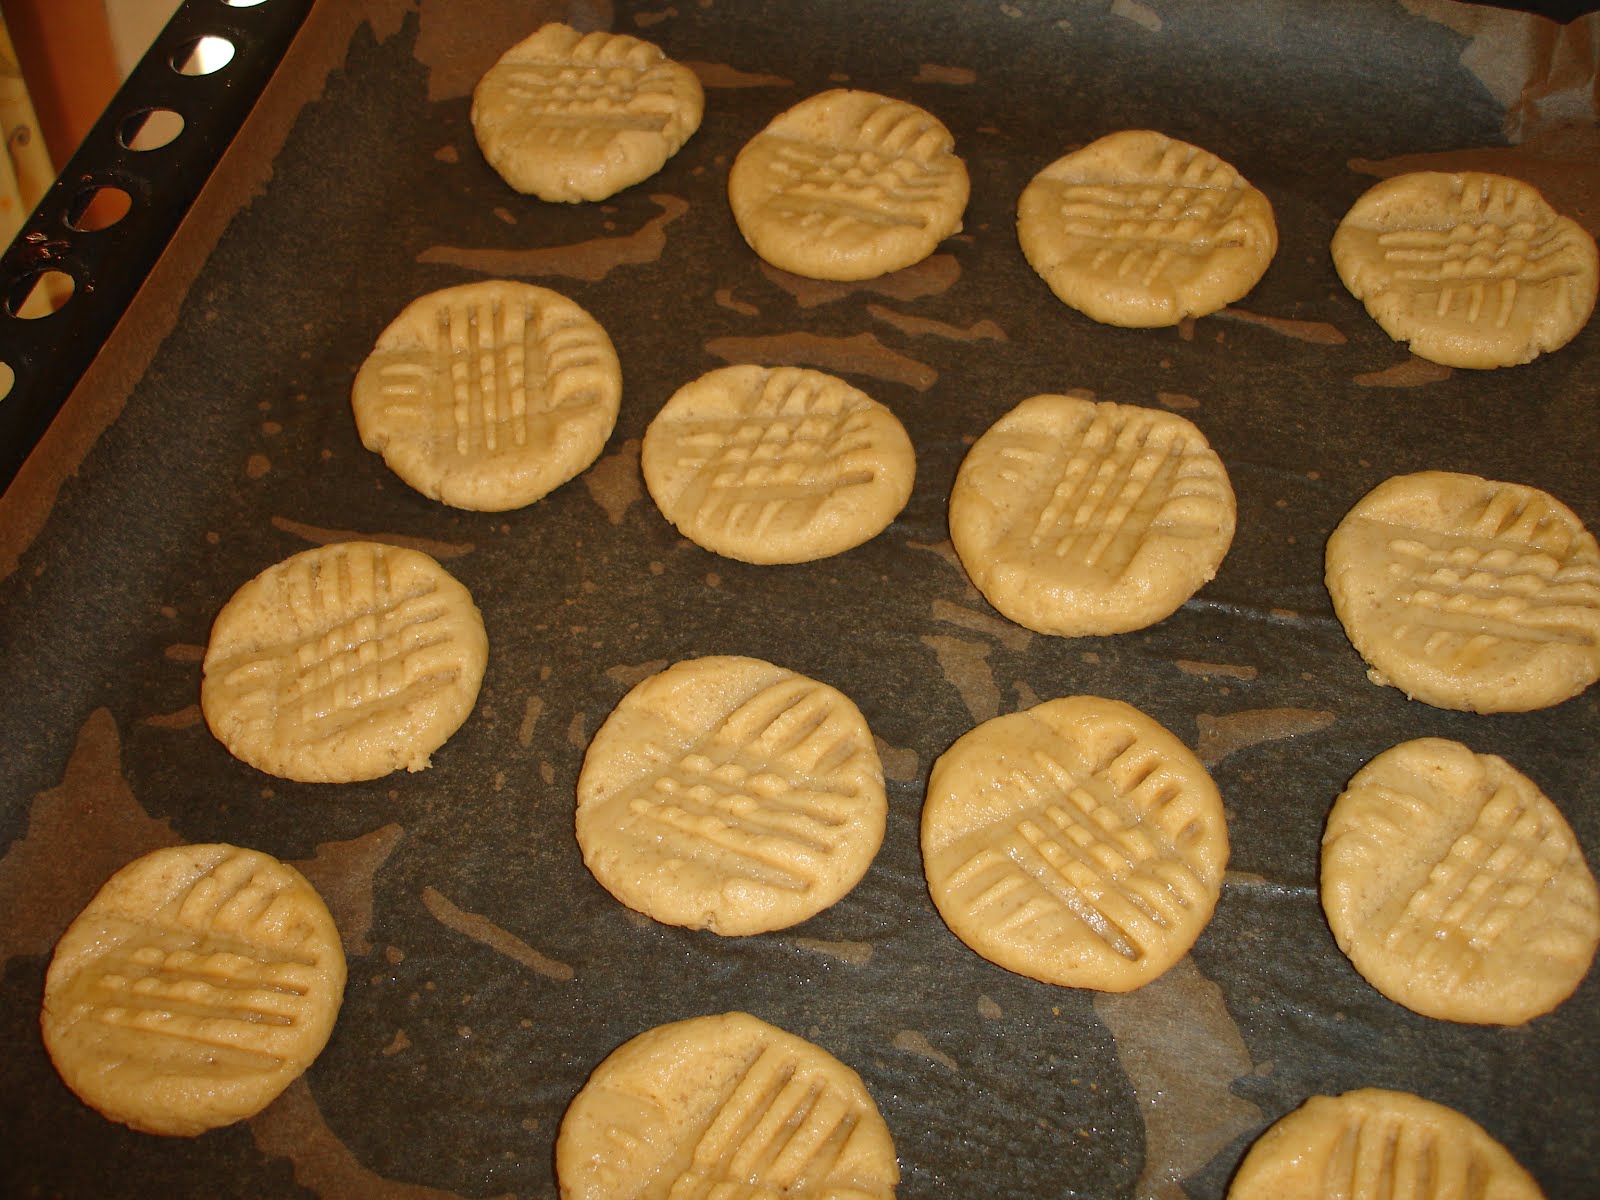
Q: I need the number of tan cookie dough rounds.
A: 15